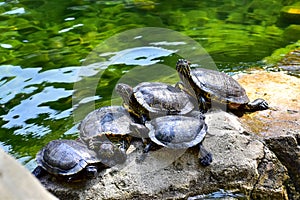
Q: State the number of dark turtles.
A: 5